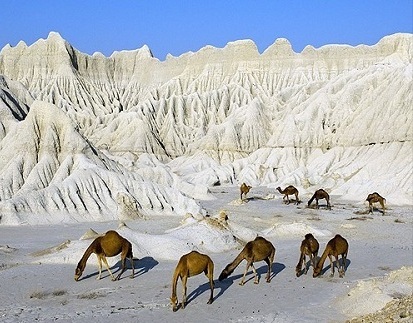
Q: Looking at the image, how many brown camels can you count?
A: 9